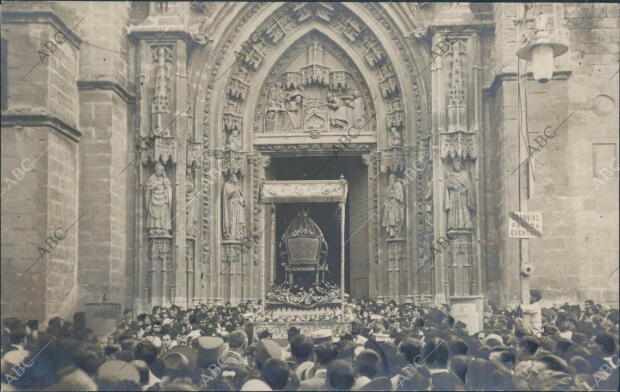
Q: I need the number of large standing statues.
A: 4